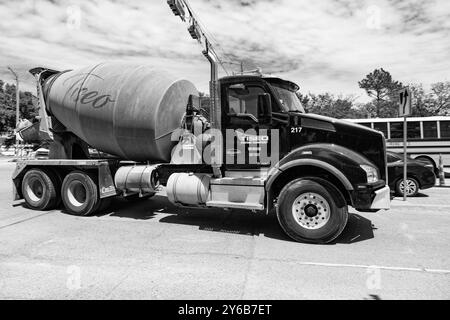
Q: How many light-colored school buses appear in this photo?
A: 1